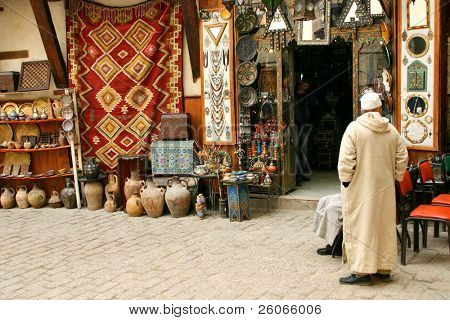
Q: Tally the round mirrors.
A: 2